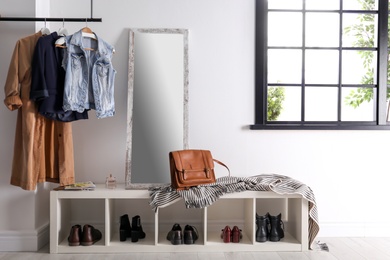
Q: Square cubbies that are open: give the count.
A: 5